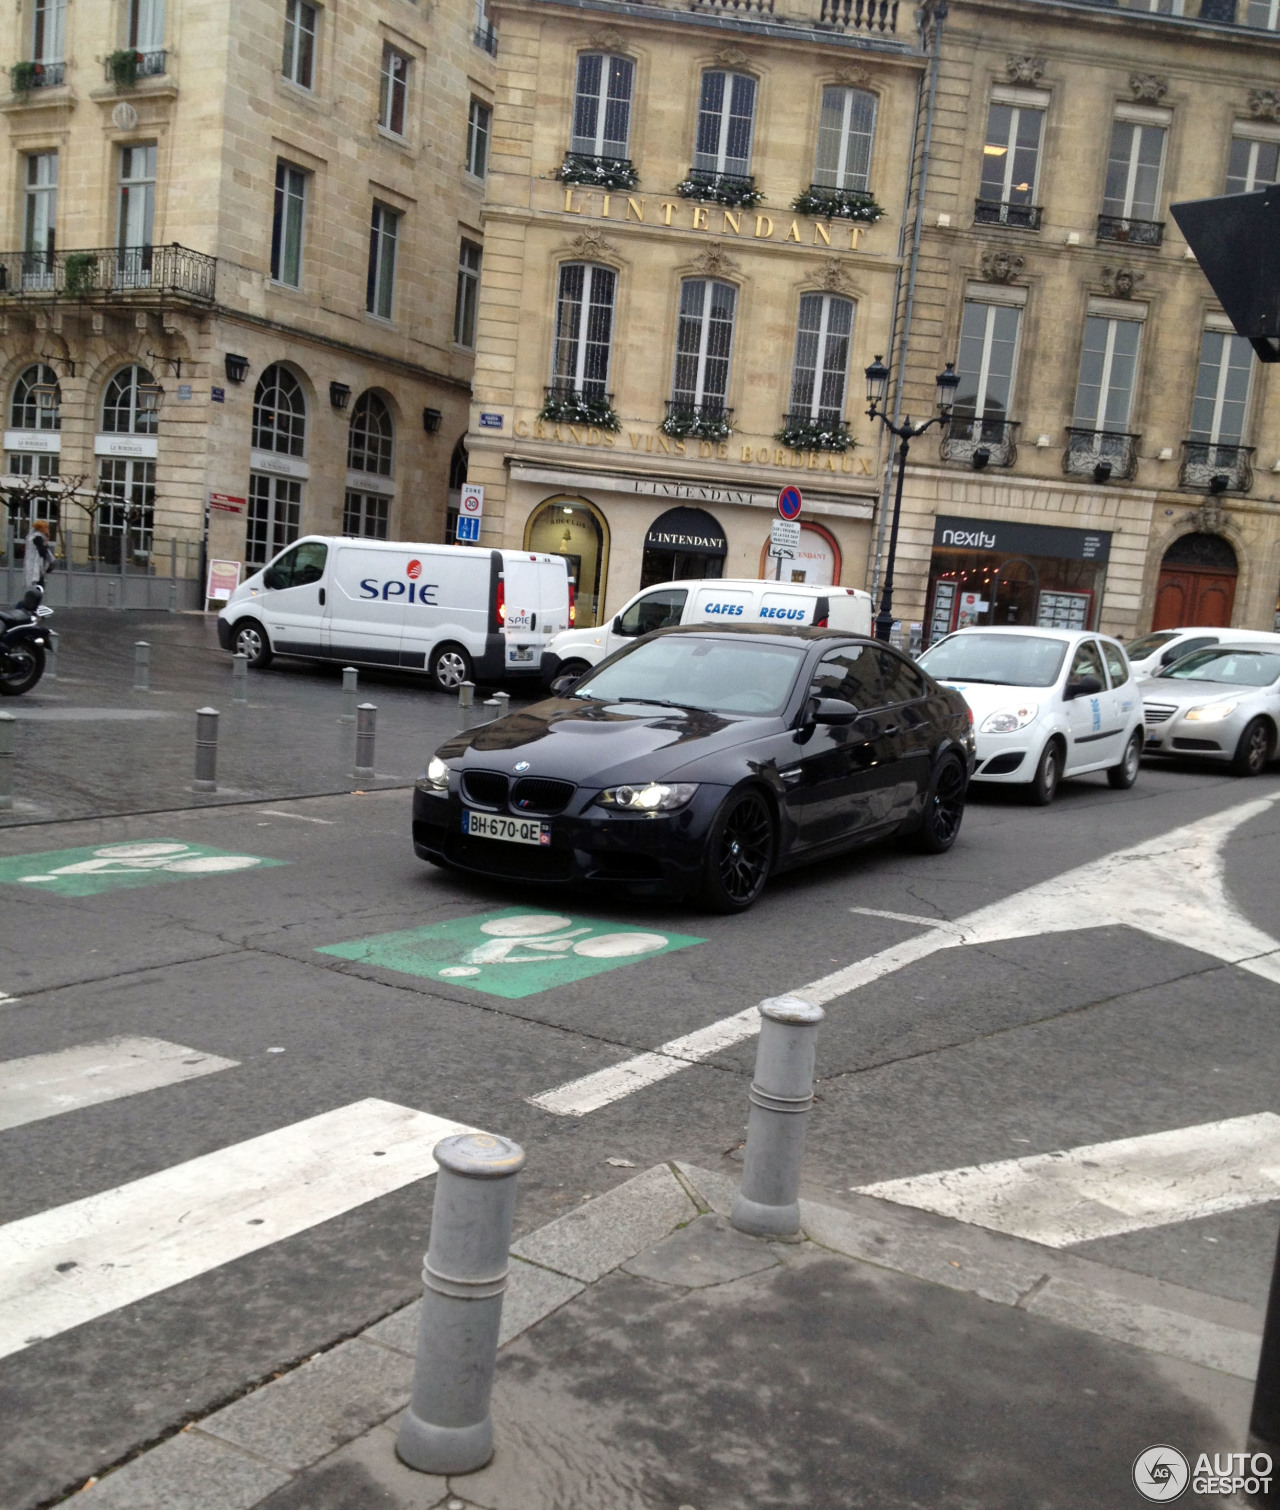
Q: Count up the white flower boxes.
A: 6